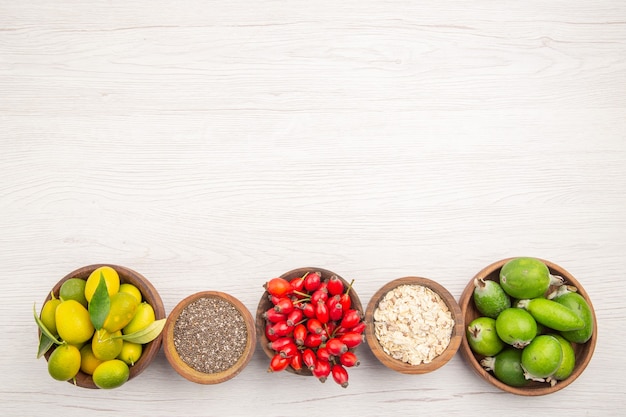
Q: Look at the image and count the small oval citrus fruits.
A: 12